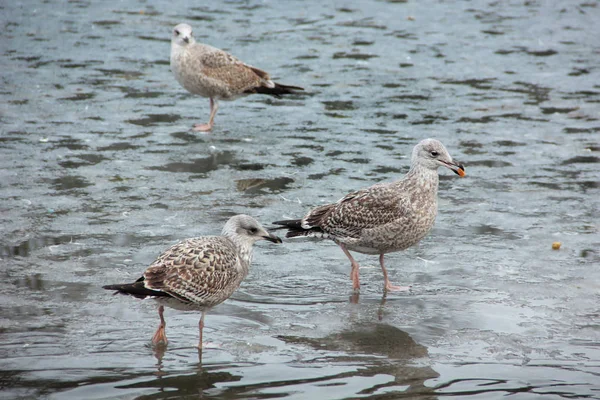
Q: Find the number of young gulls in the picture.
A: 3